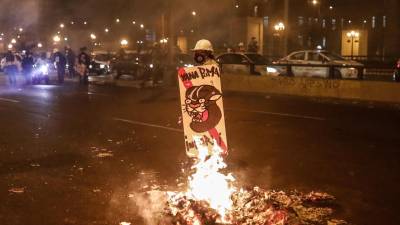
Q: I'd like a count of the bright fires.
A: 1